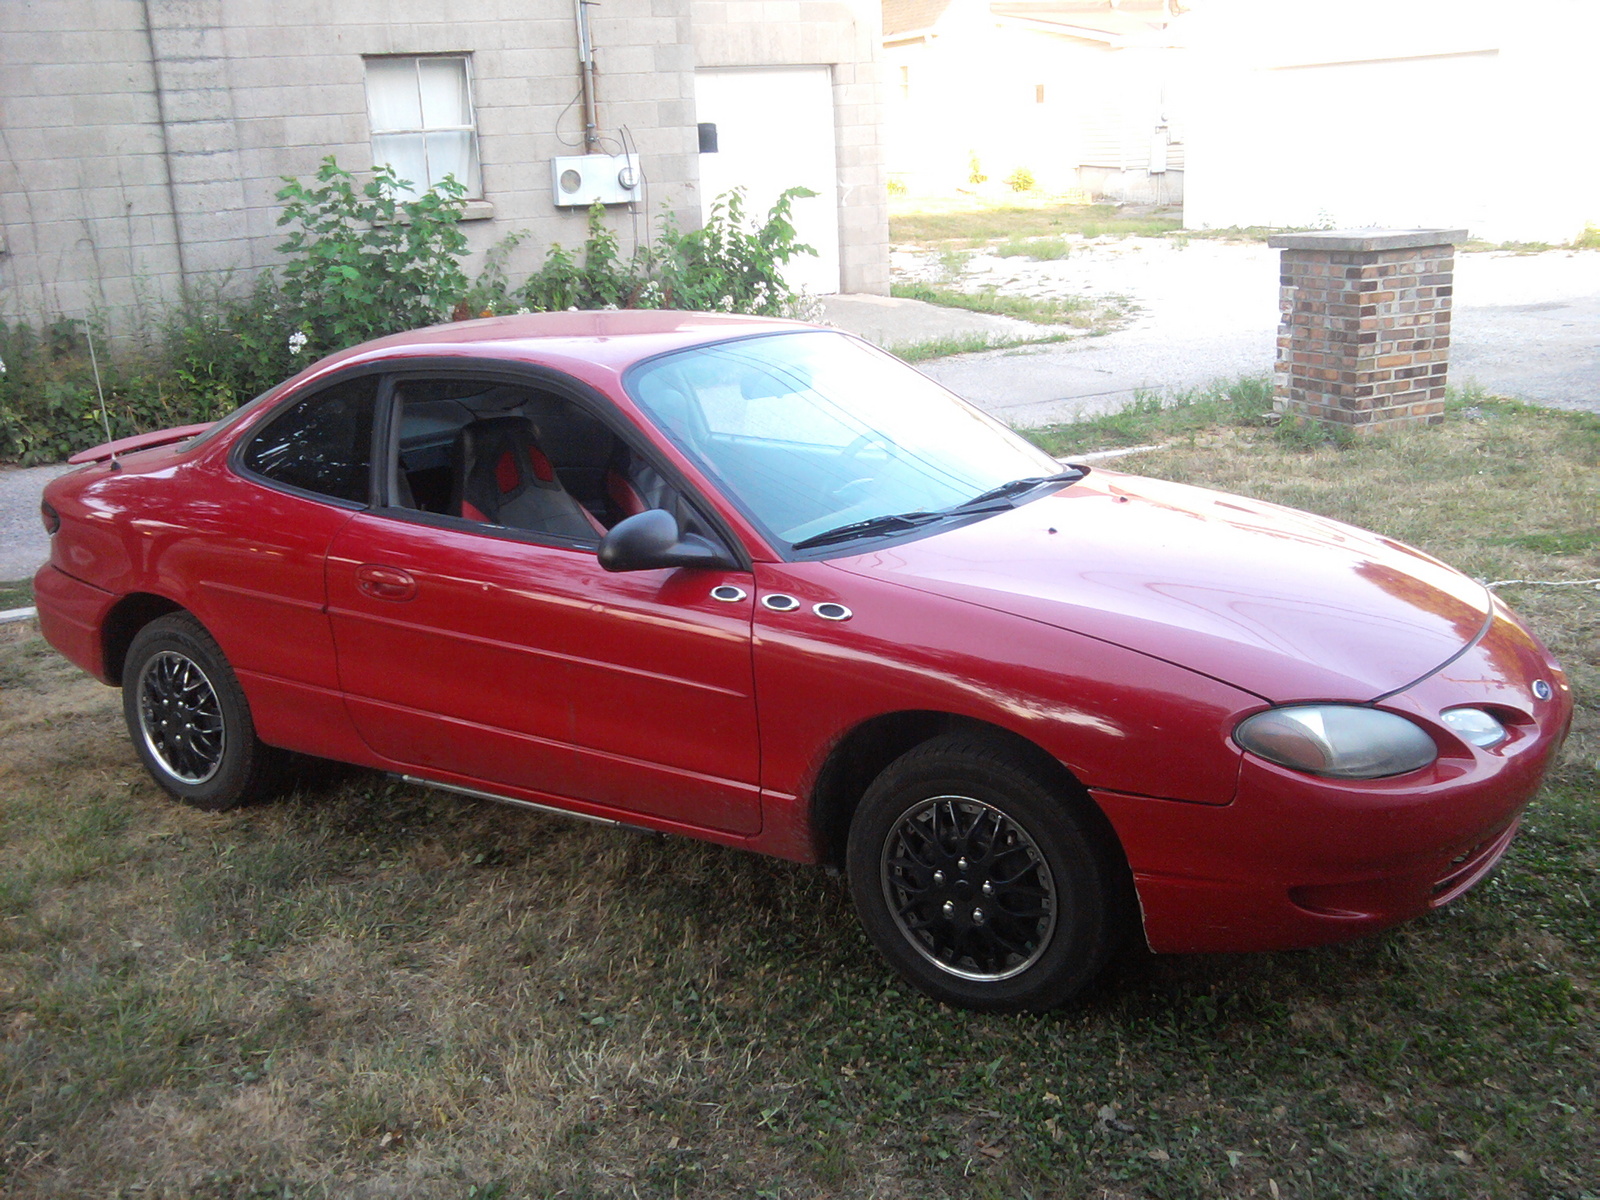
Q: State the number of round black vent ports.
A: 3